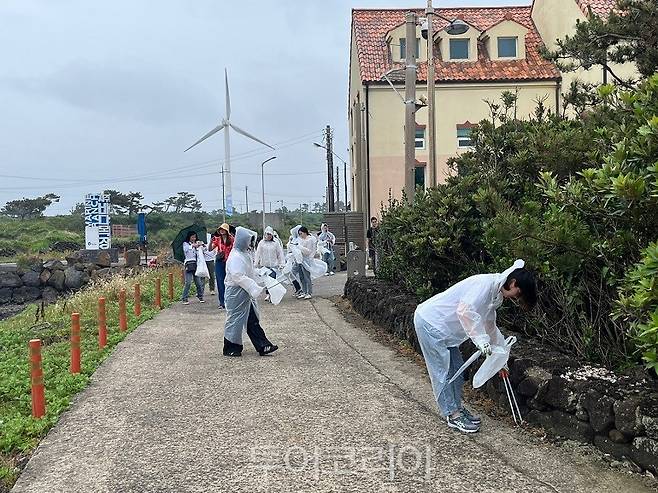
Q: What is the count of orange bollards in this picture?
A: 7